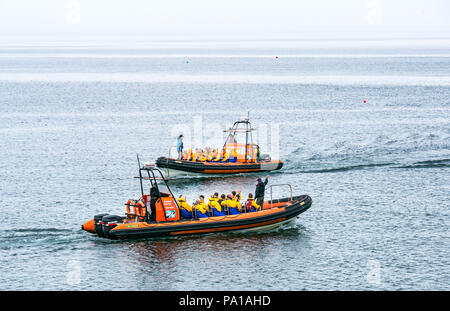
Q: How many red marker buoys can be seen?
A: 2